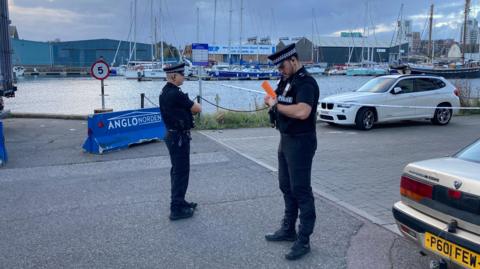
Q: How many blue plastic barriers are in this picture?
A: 2